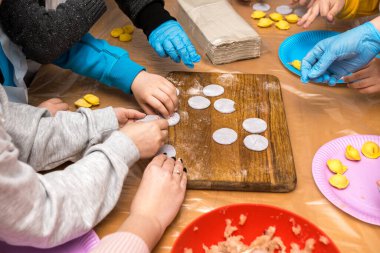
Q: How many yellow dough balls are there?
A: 15